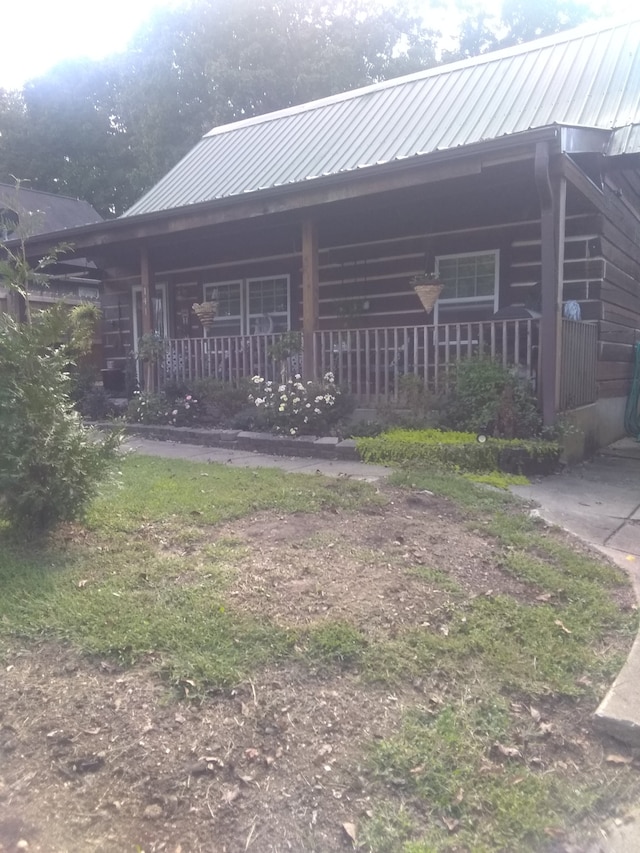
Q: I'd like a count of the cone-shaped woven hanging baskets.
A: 2